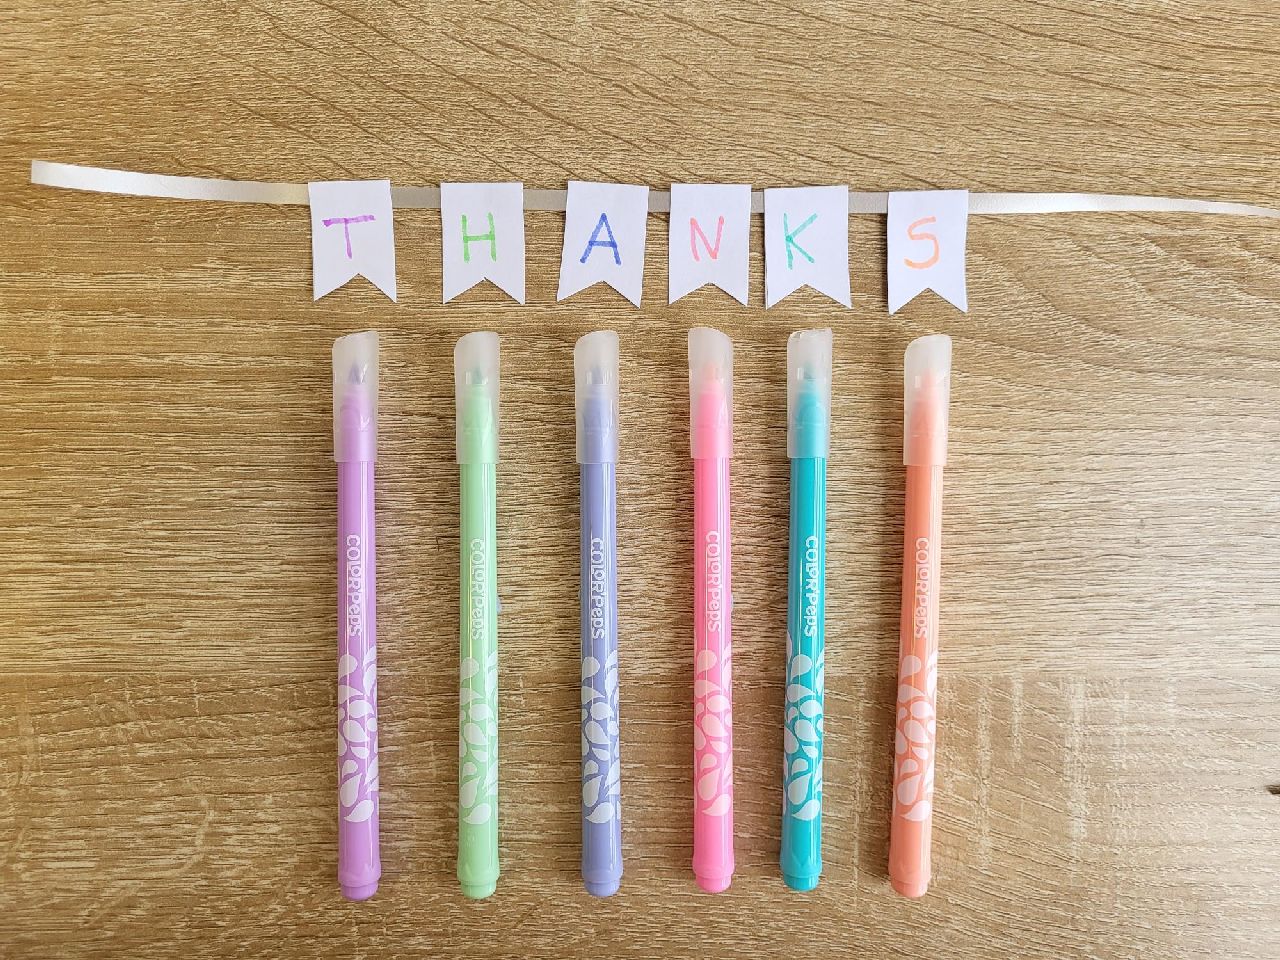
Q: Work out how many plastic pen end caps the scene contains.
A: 6